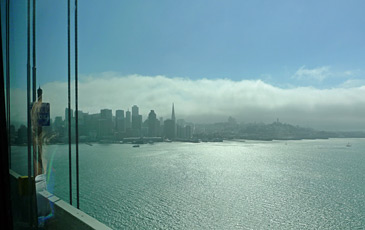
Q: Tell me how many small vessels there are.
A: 2